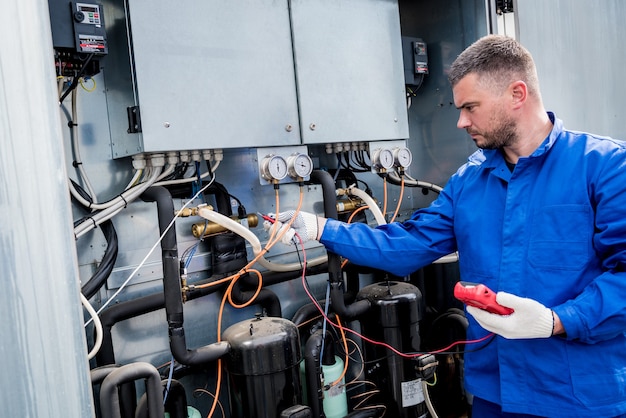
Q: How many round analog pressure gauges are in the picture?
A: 4